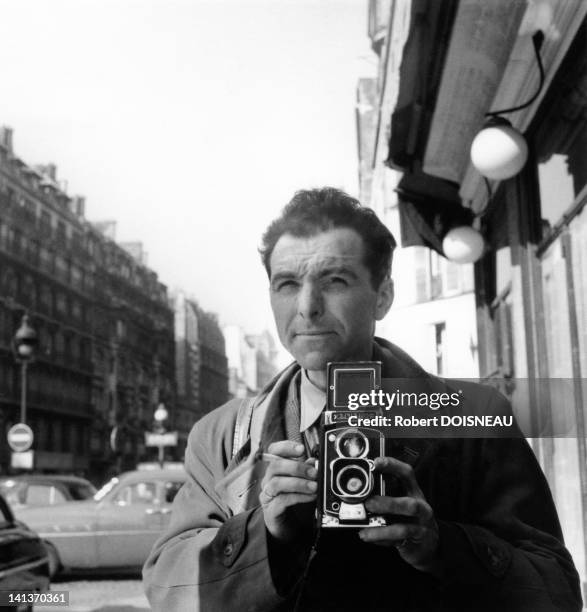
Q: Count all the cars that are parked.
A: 3